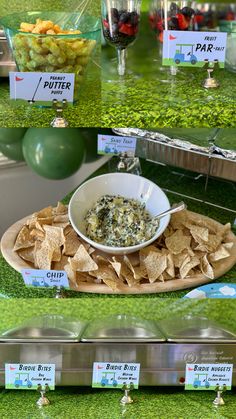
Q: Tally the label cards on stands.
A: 7